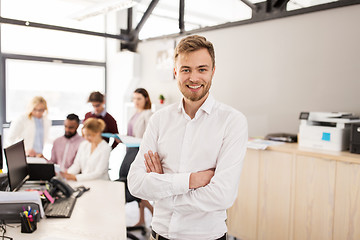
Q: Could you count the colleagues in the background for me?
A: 5